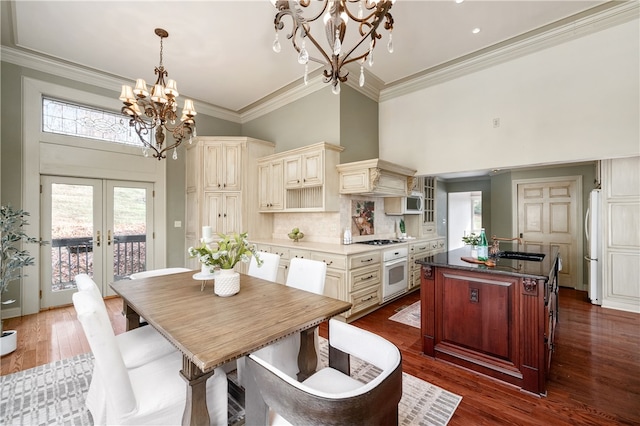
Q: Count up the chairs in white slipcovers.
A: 4